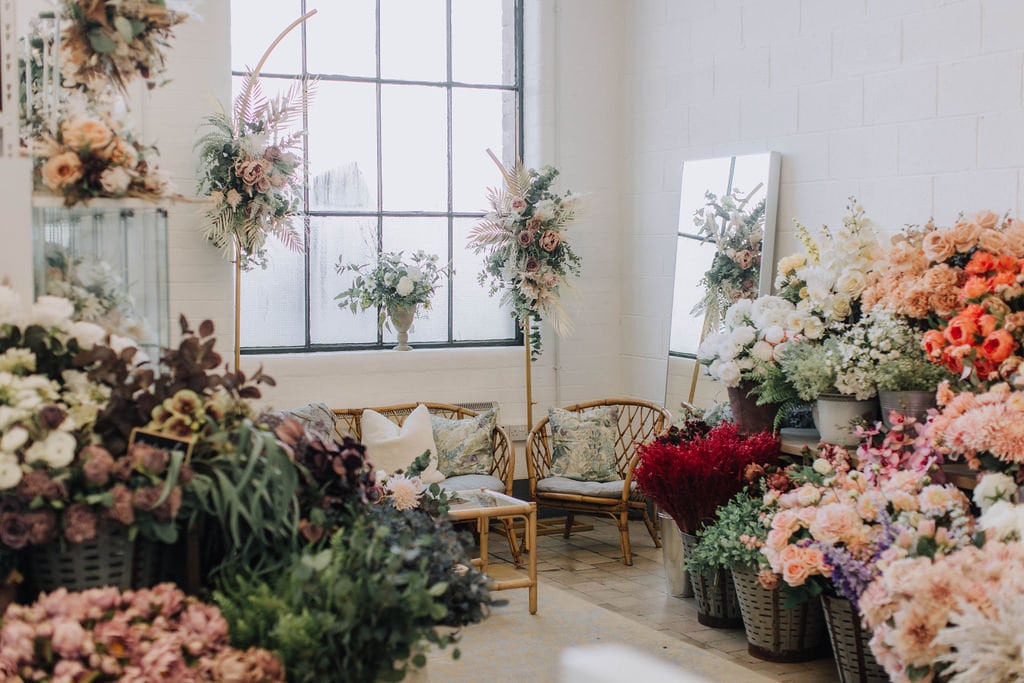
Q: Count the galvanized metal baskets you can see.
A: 4